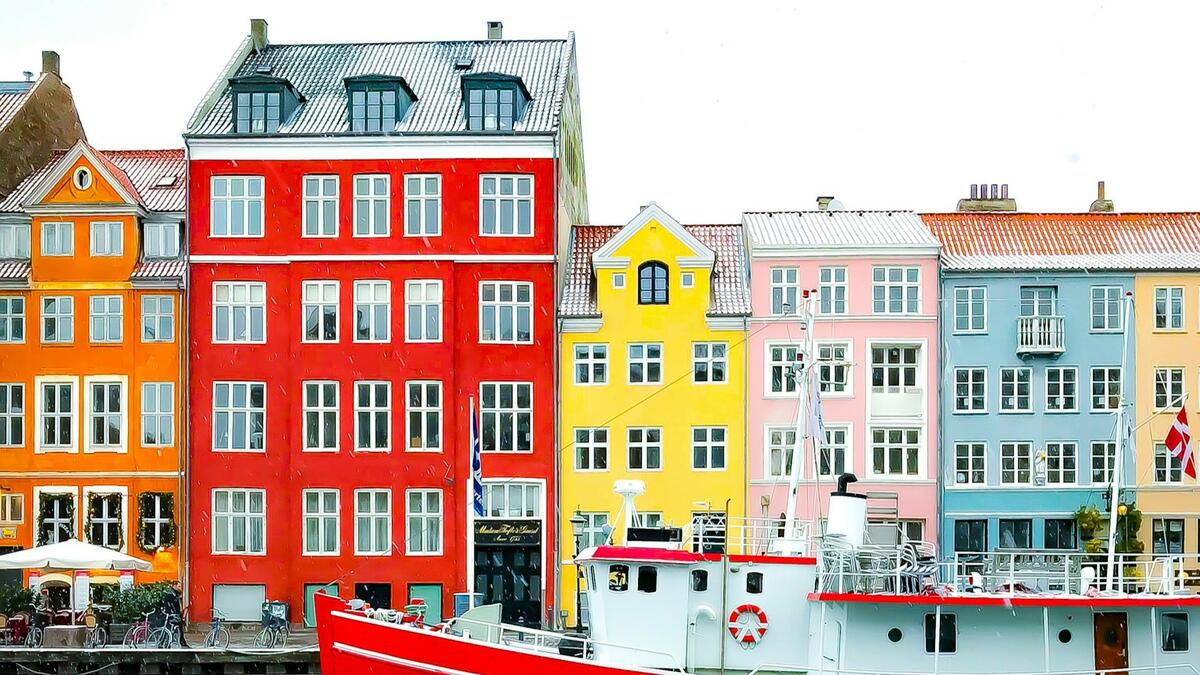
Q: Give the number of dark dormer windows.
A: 3